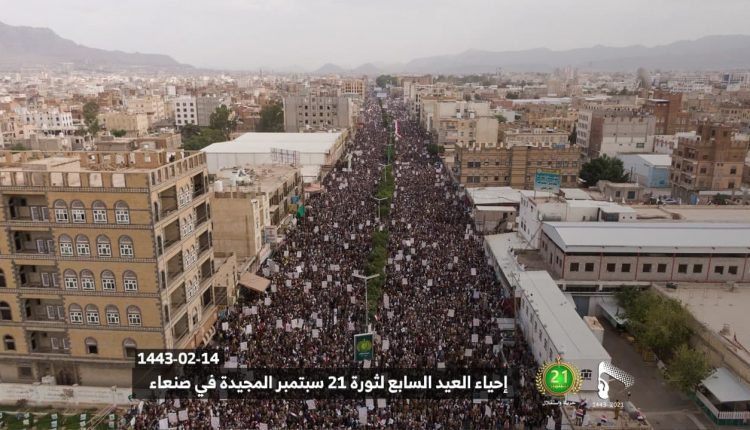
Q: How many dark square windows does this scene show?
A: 10